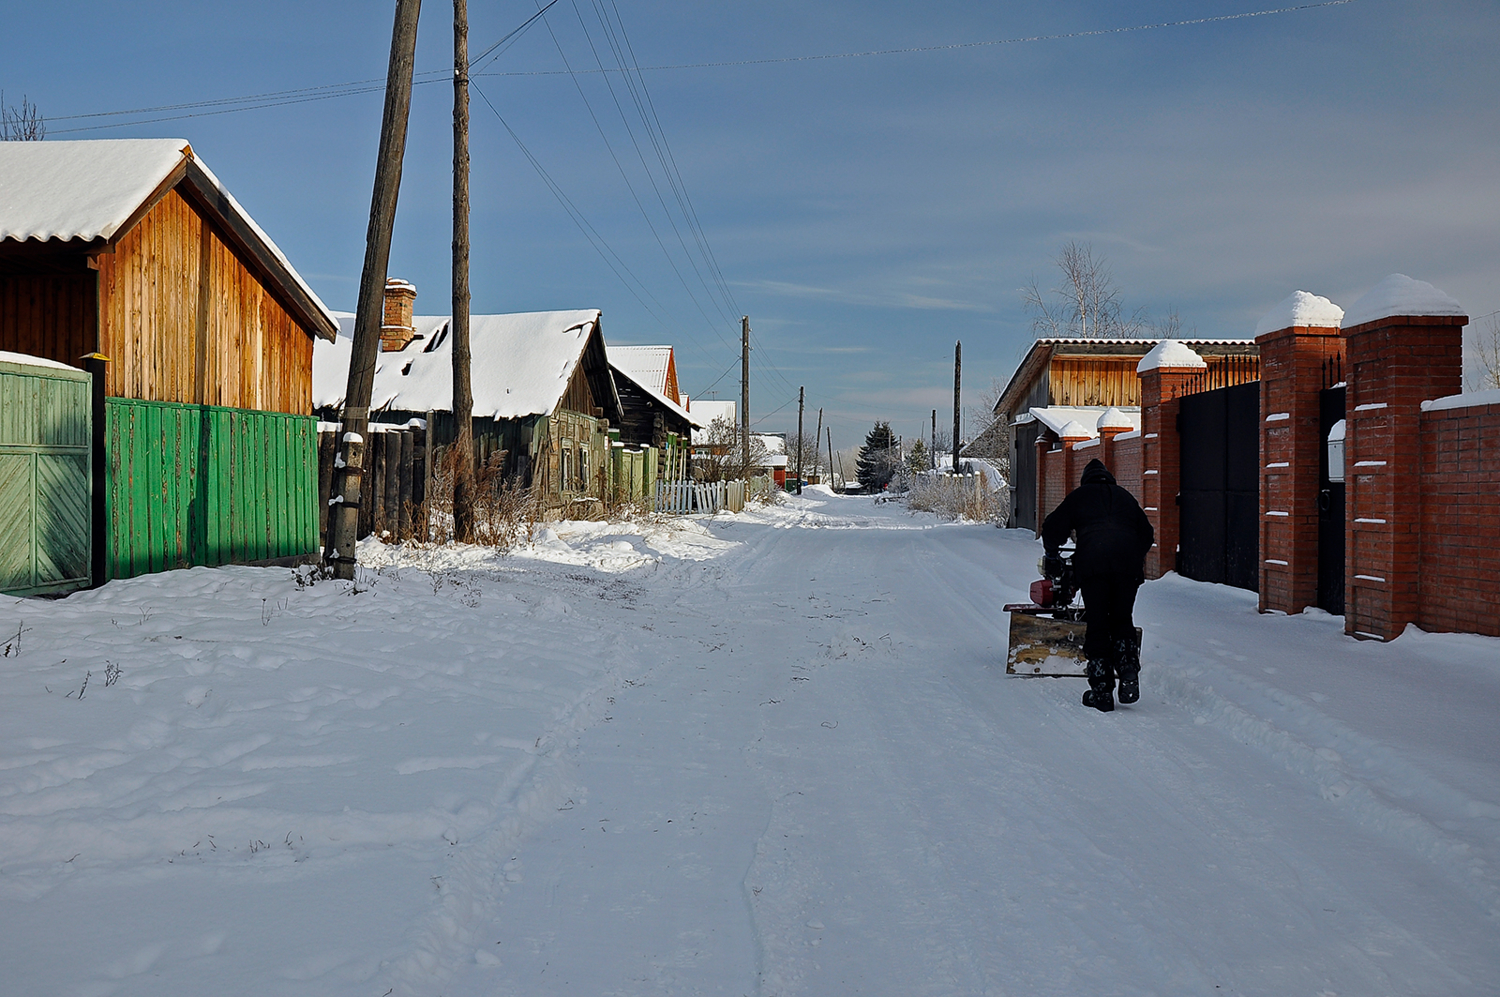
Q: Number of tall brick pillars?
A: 3